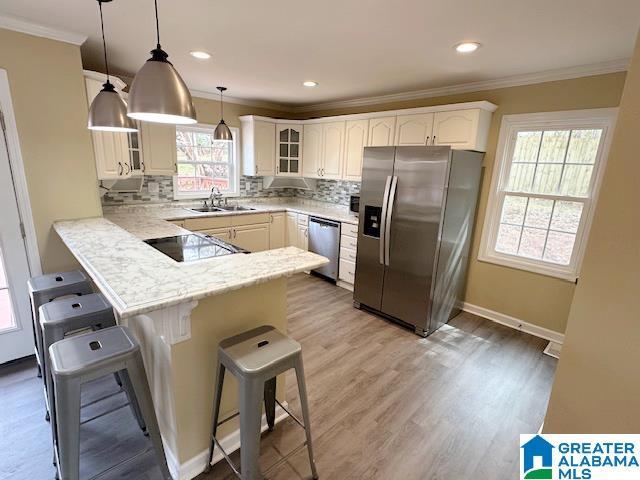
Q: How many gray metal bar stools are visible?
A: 4